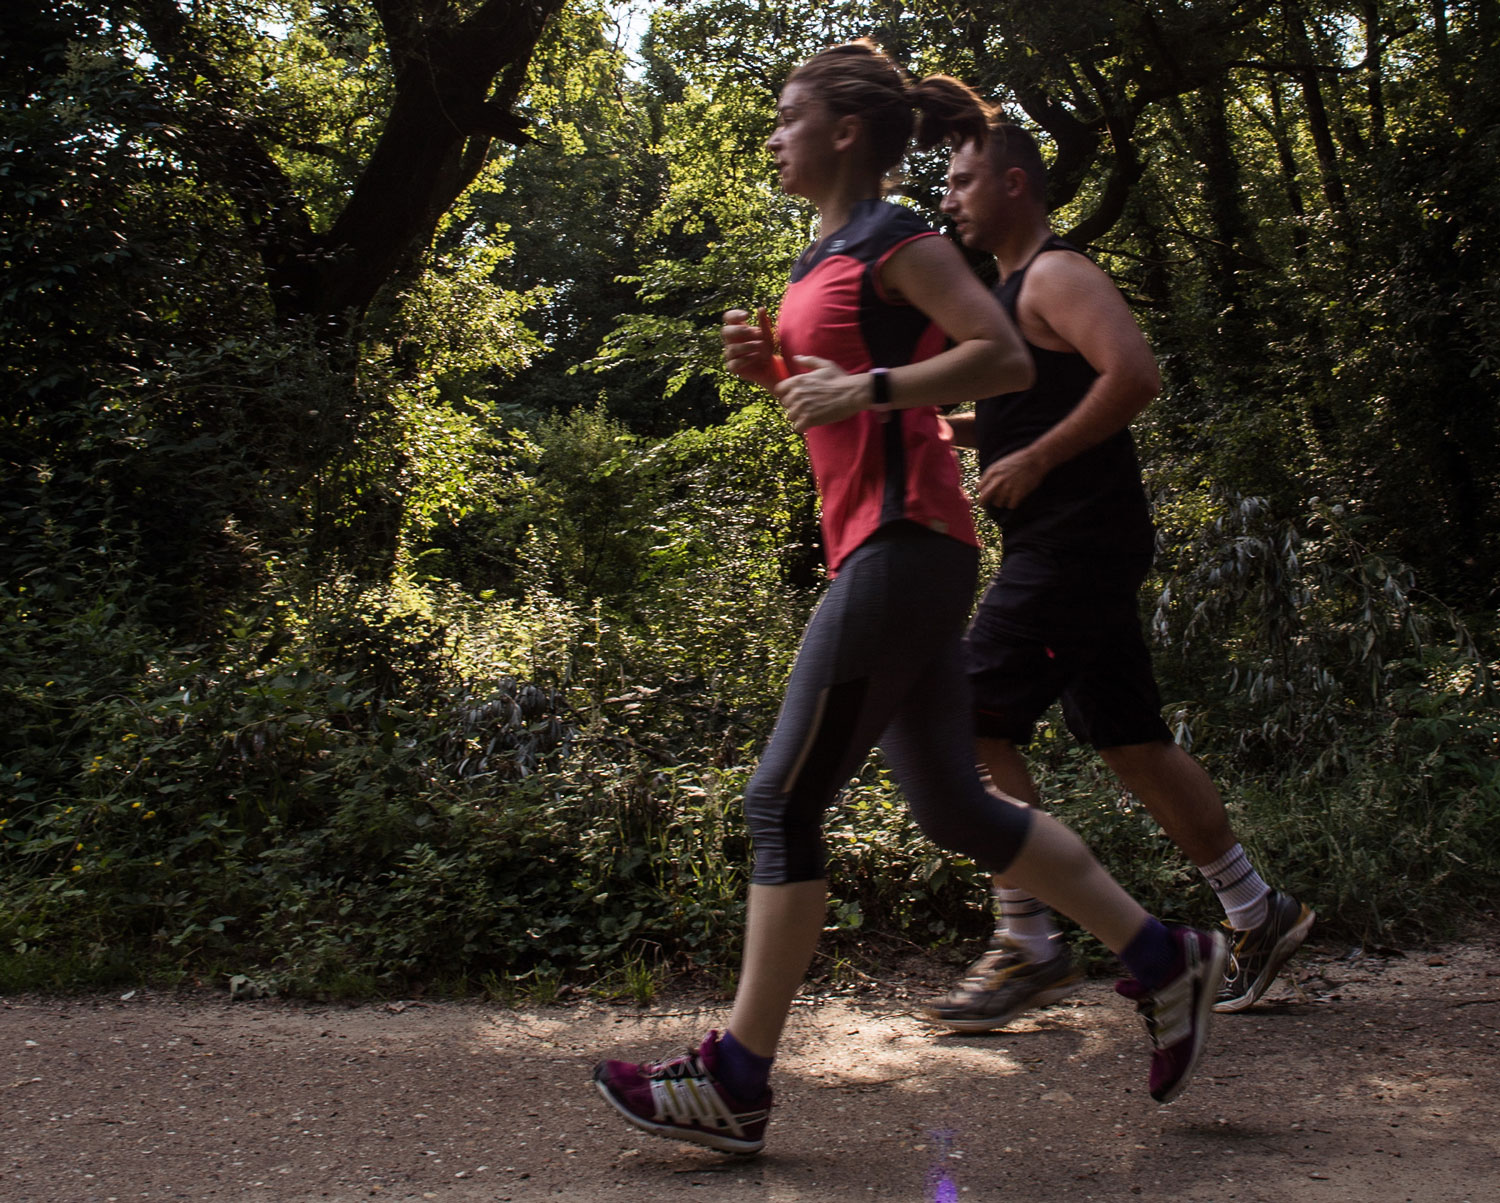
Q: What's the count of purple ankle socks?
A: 2